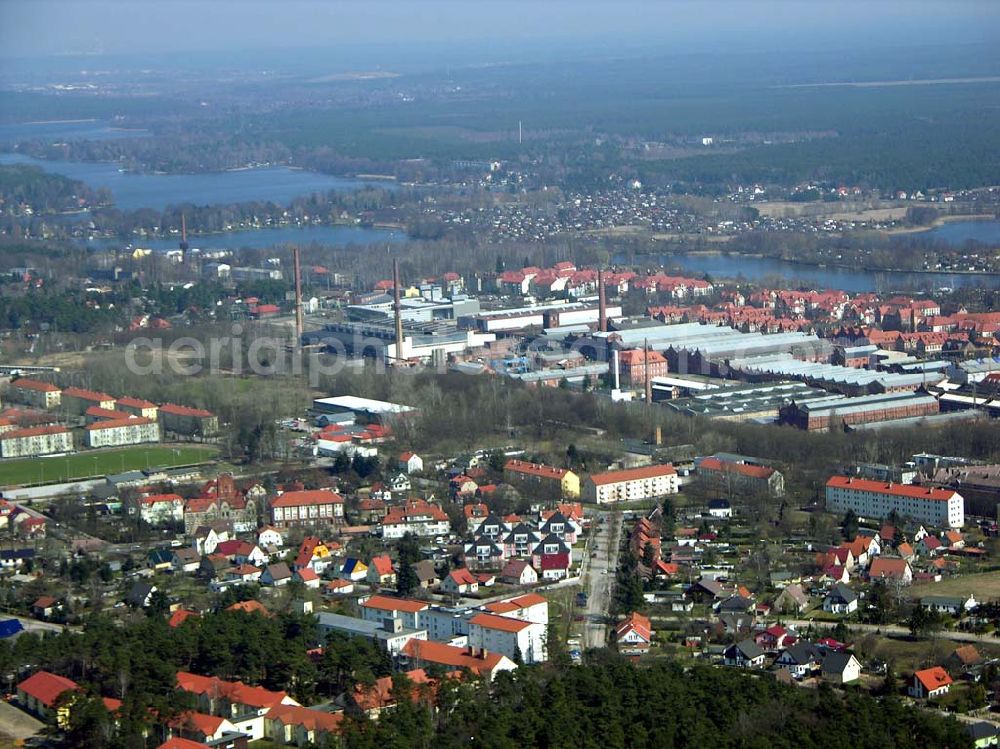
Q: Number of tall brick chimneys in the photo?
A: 5